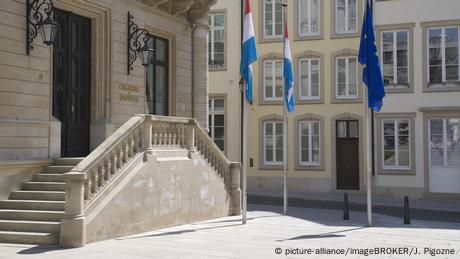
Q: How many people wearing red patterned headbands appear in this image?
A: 0